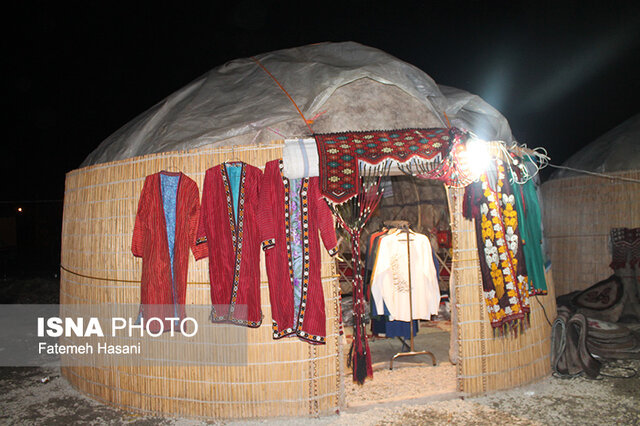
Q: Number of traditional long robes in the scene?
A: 3